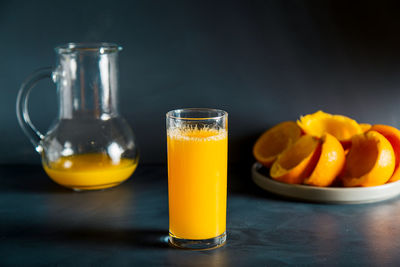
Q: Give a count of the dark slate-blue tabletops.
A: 1